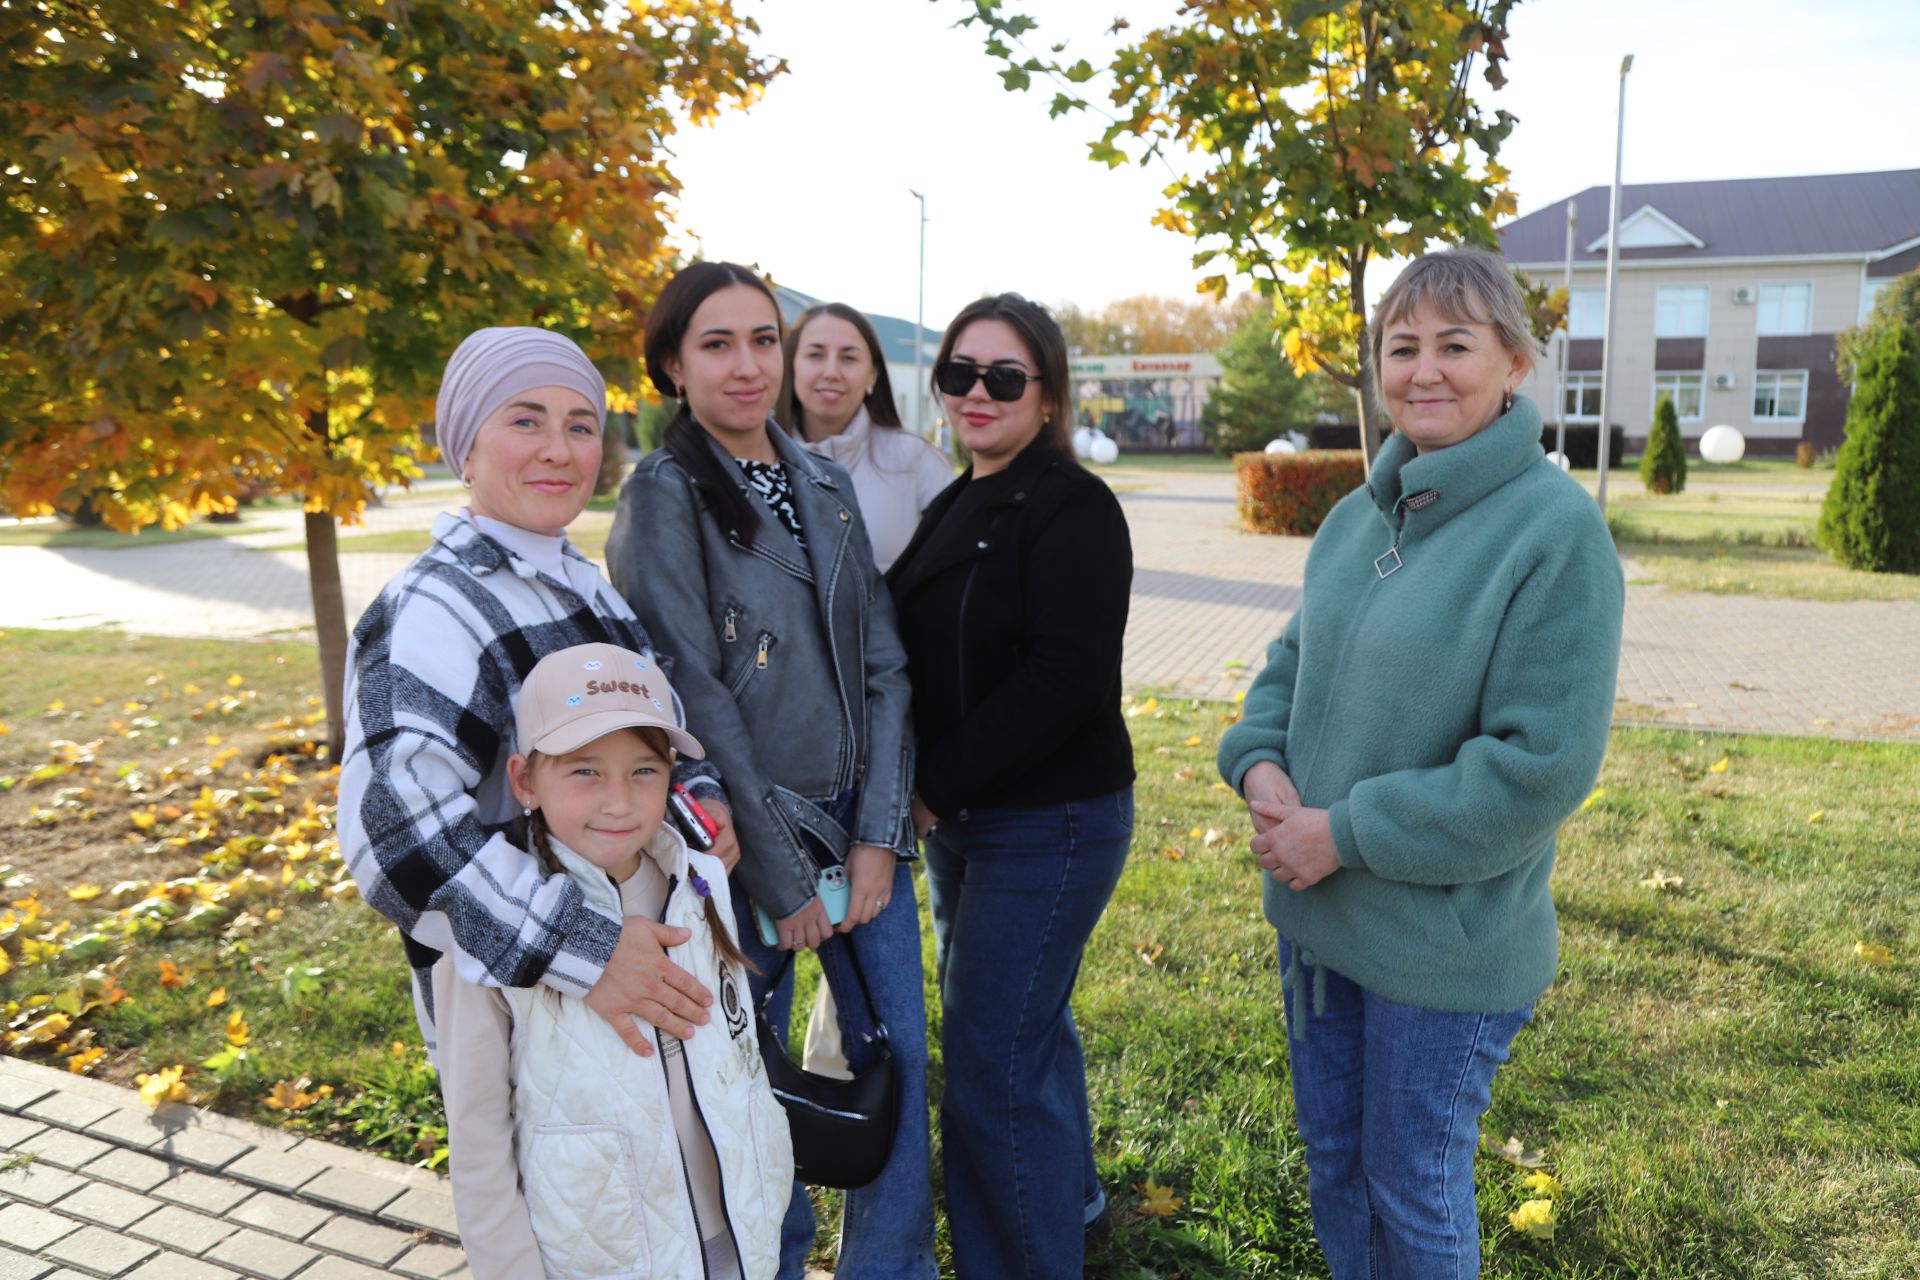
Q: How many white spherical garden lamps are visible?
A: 5